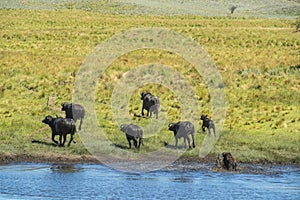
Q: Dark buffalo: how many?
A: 7